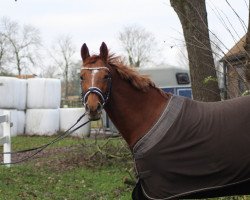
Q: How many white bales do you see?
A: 5